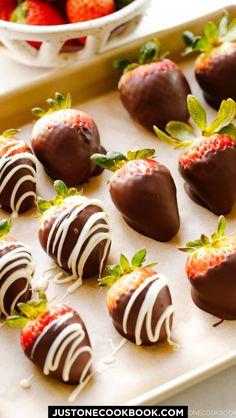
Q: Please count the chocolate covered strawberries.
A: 11